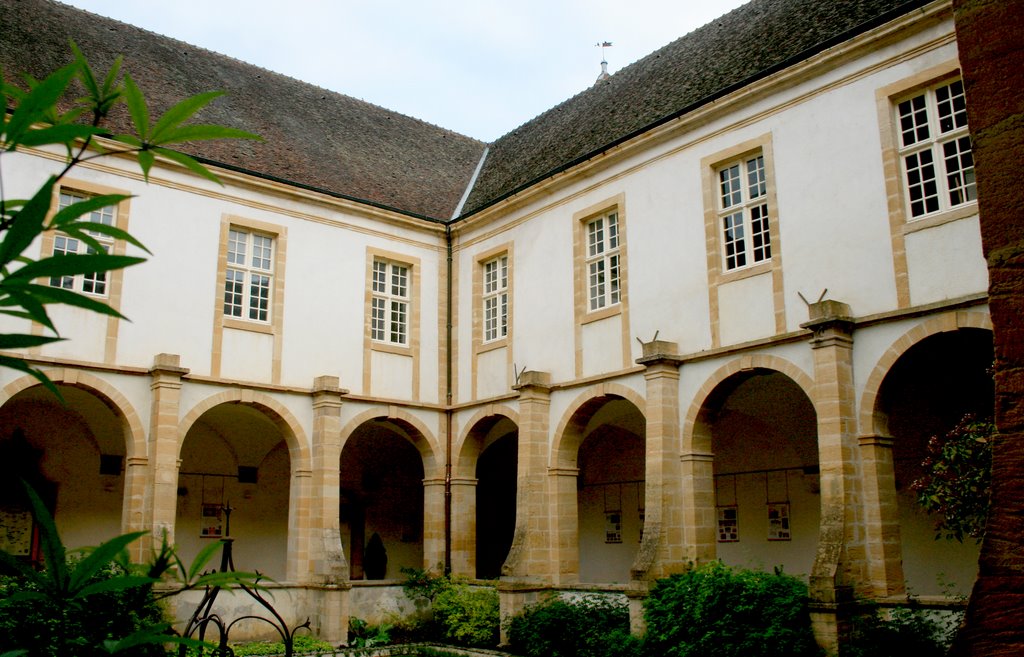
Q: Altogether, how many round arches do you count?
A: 7